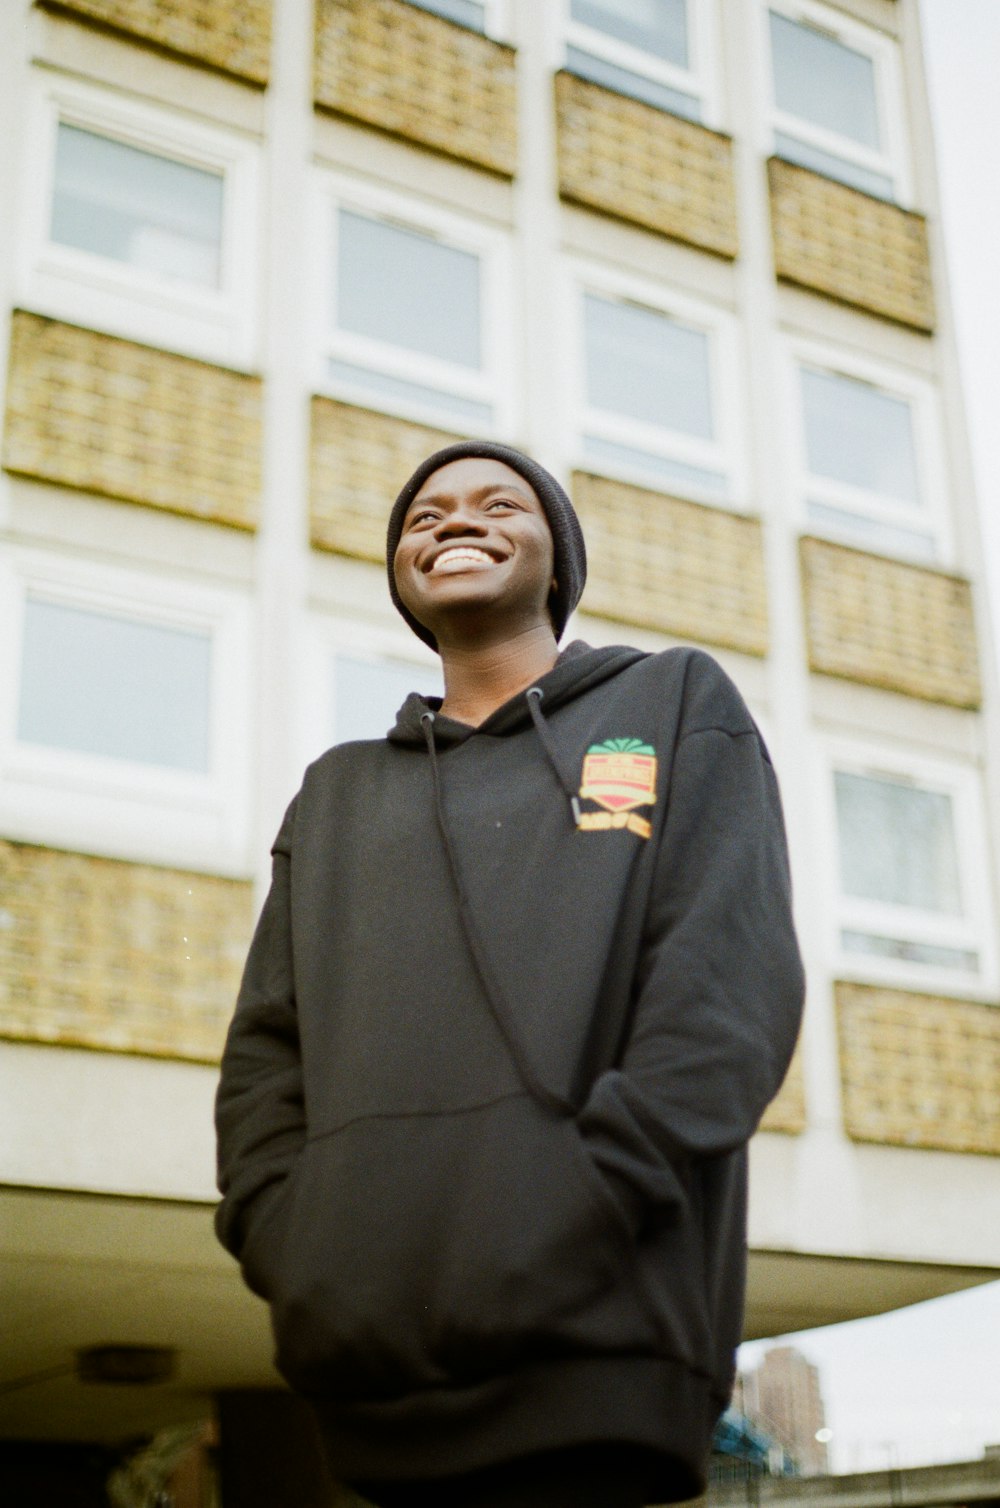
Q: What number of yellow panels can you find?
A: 11